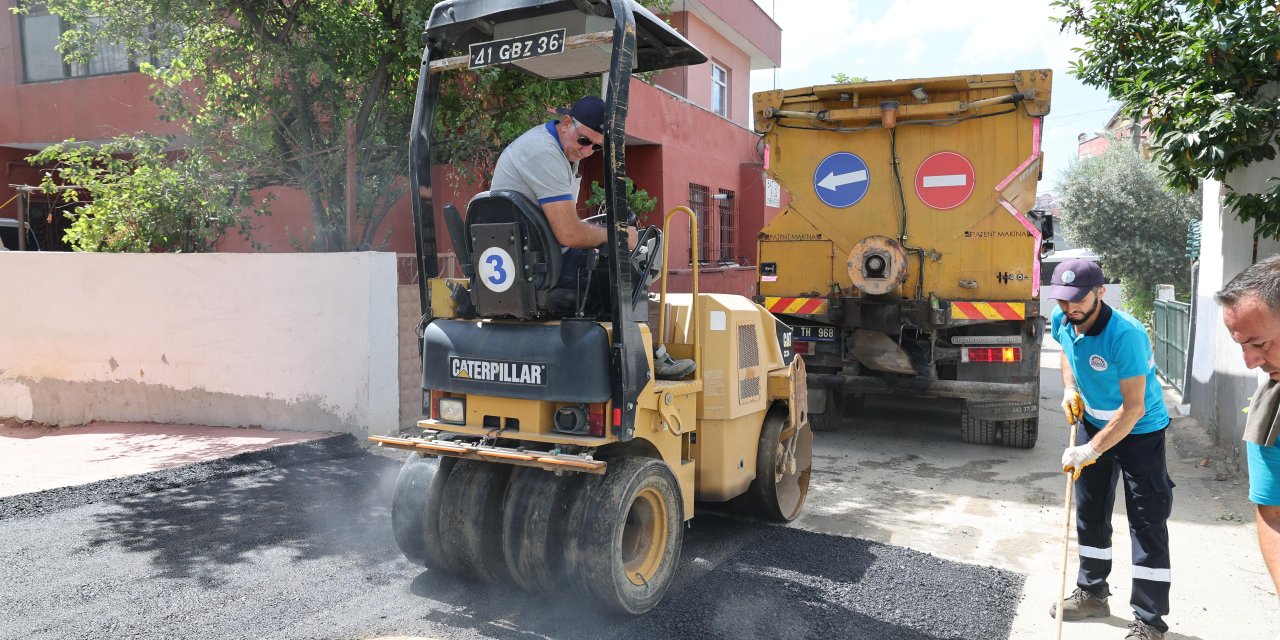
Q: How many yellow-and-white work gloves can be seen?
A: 2